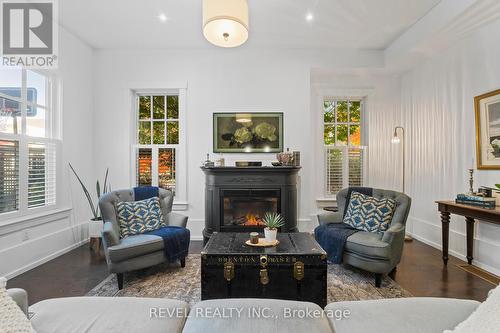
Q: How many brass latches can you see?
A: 3